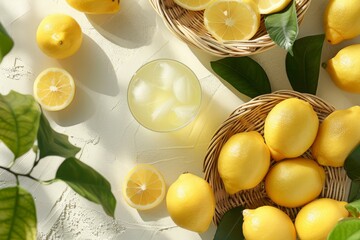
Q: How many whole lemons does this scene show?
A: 11